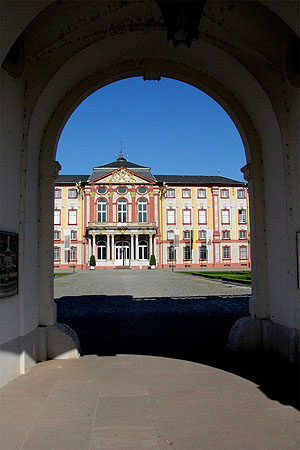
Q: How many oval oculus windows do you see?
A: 3